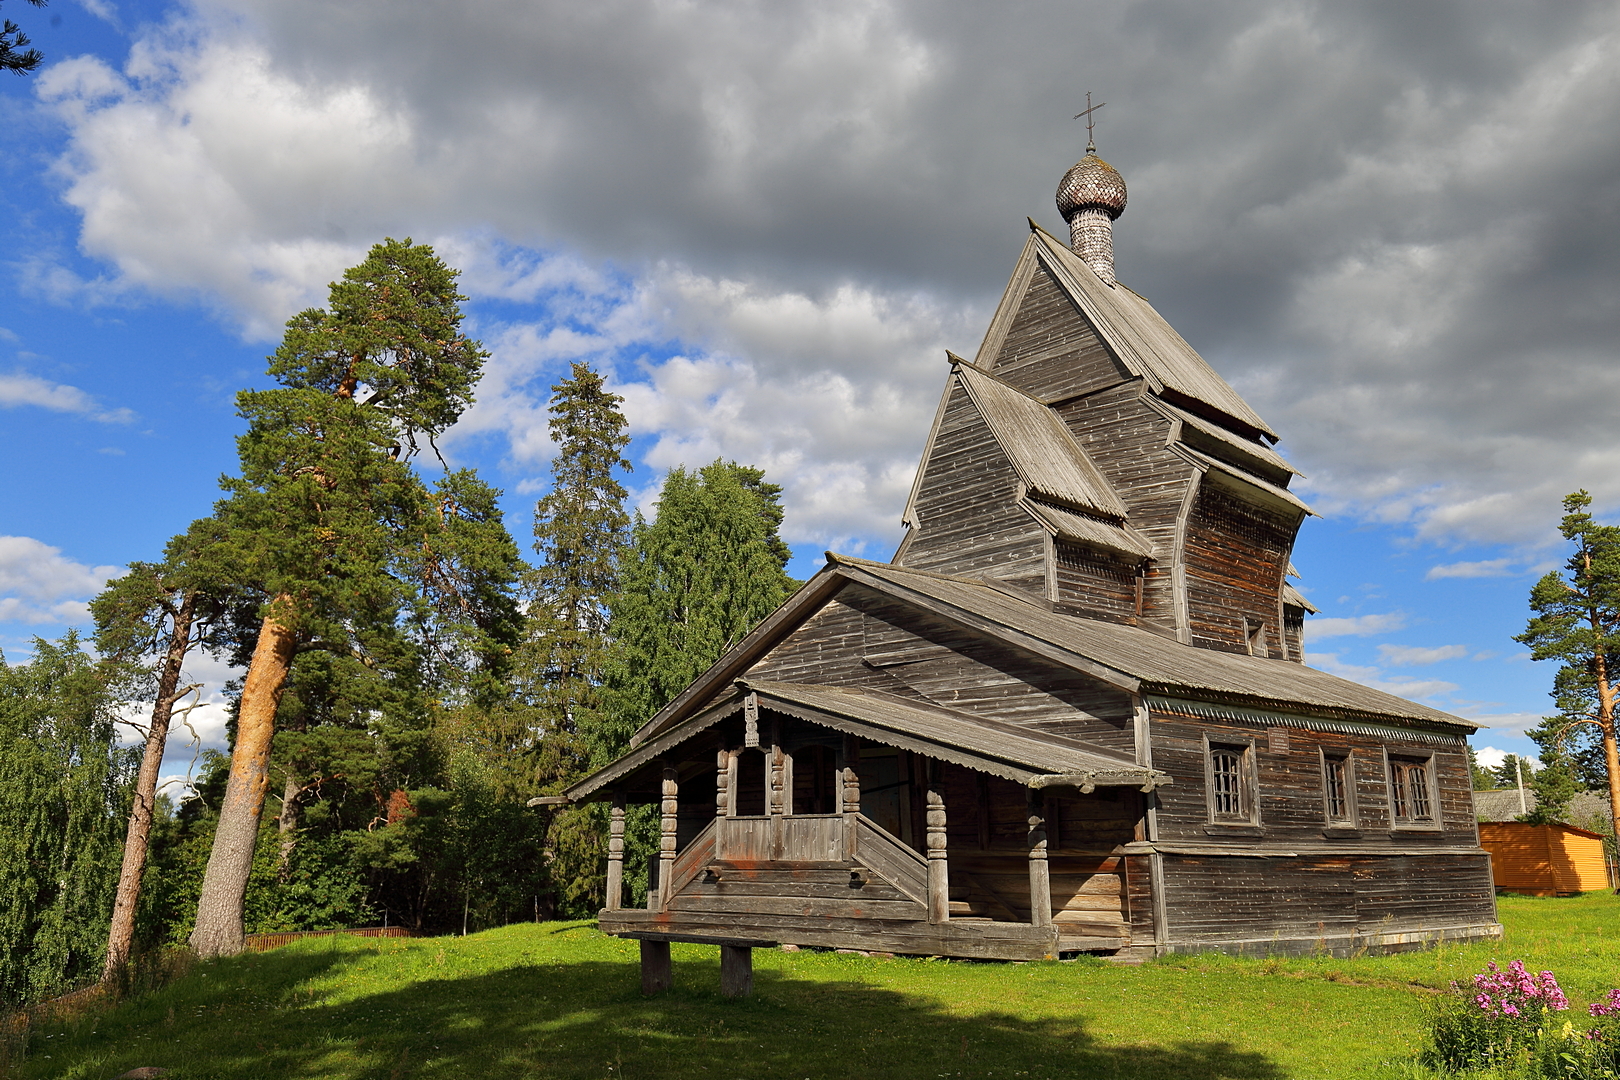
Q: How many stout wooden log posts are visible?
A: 2